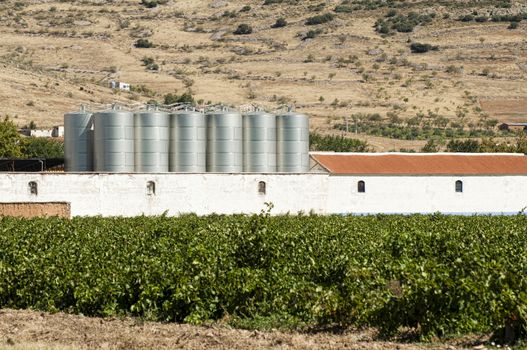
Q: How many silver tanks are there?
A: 7